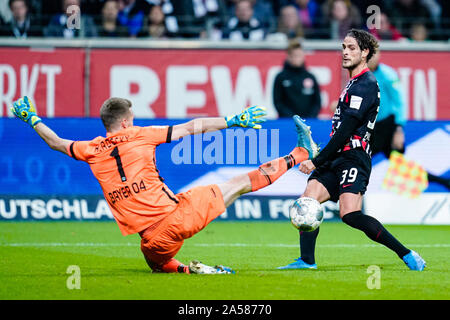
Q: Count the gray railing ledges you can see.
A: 1